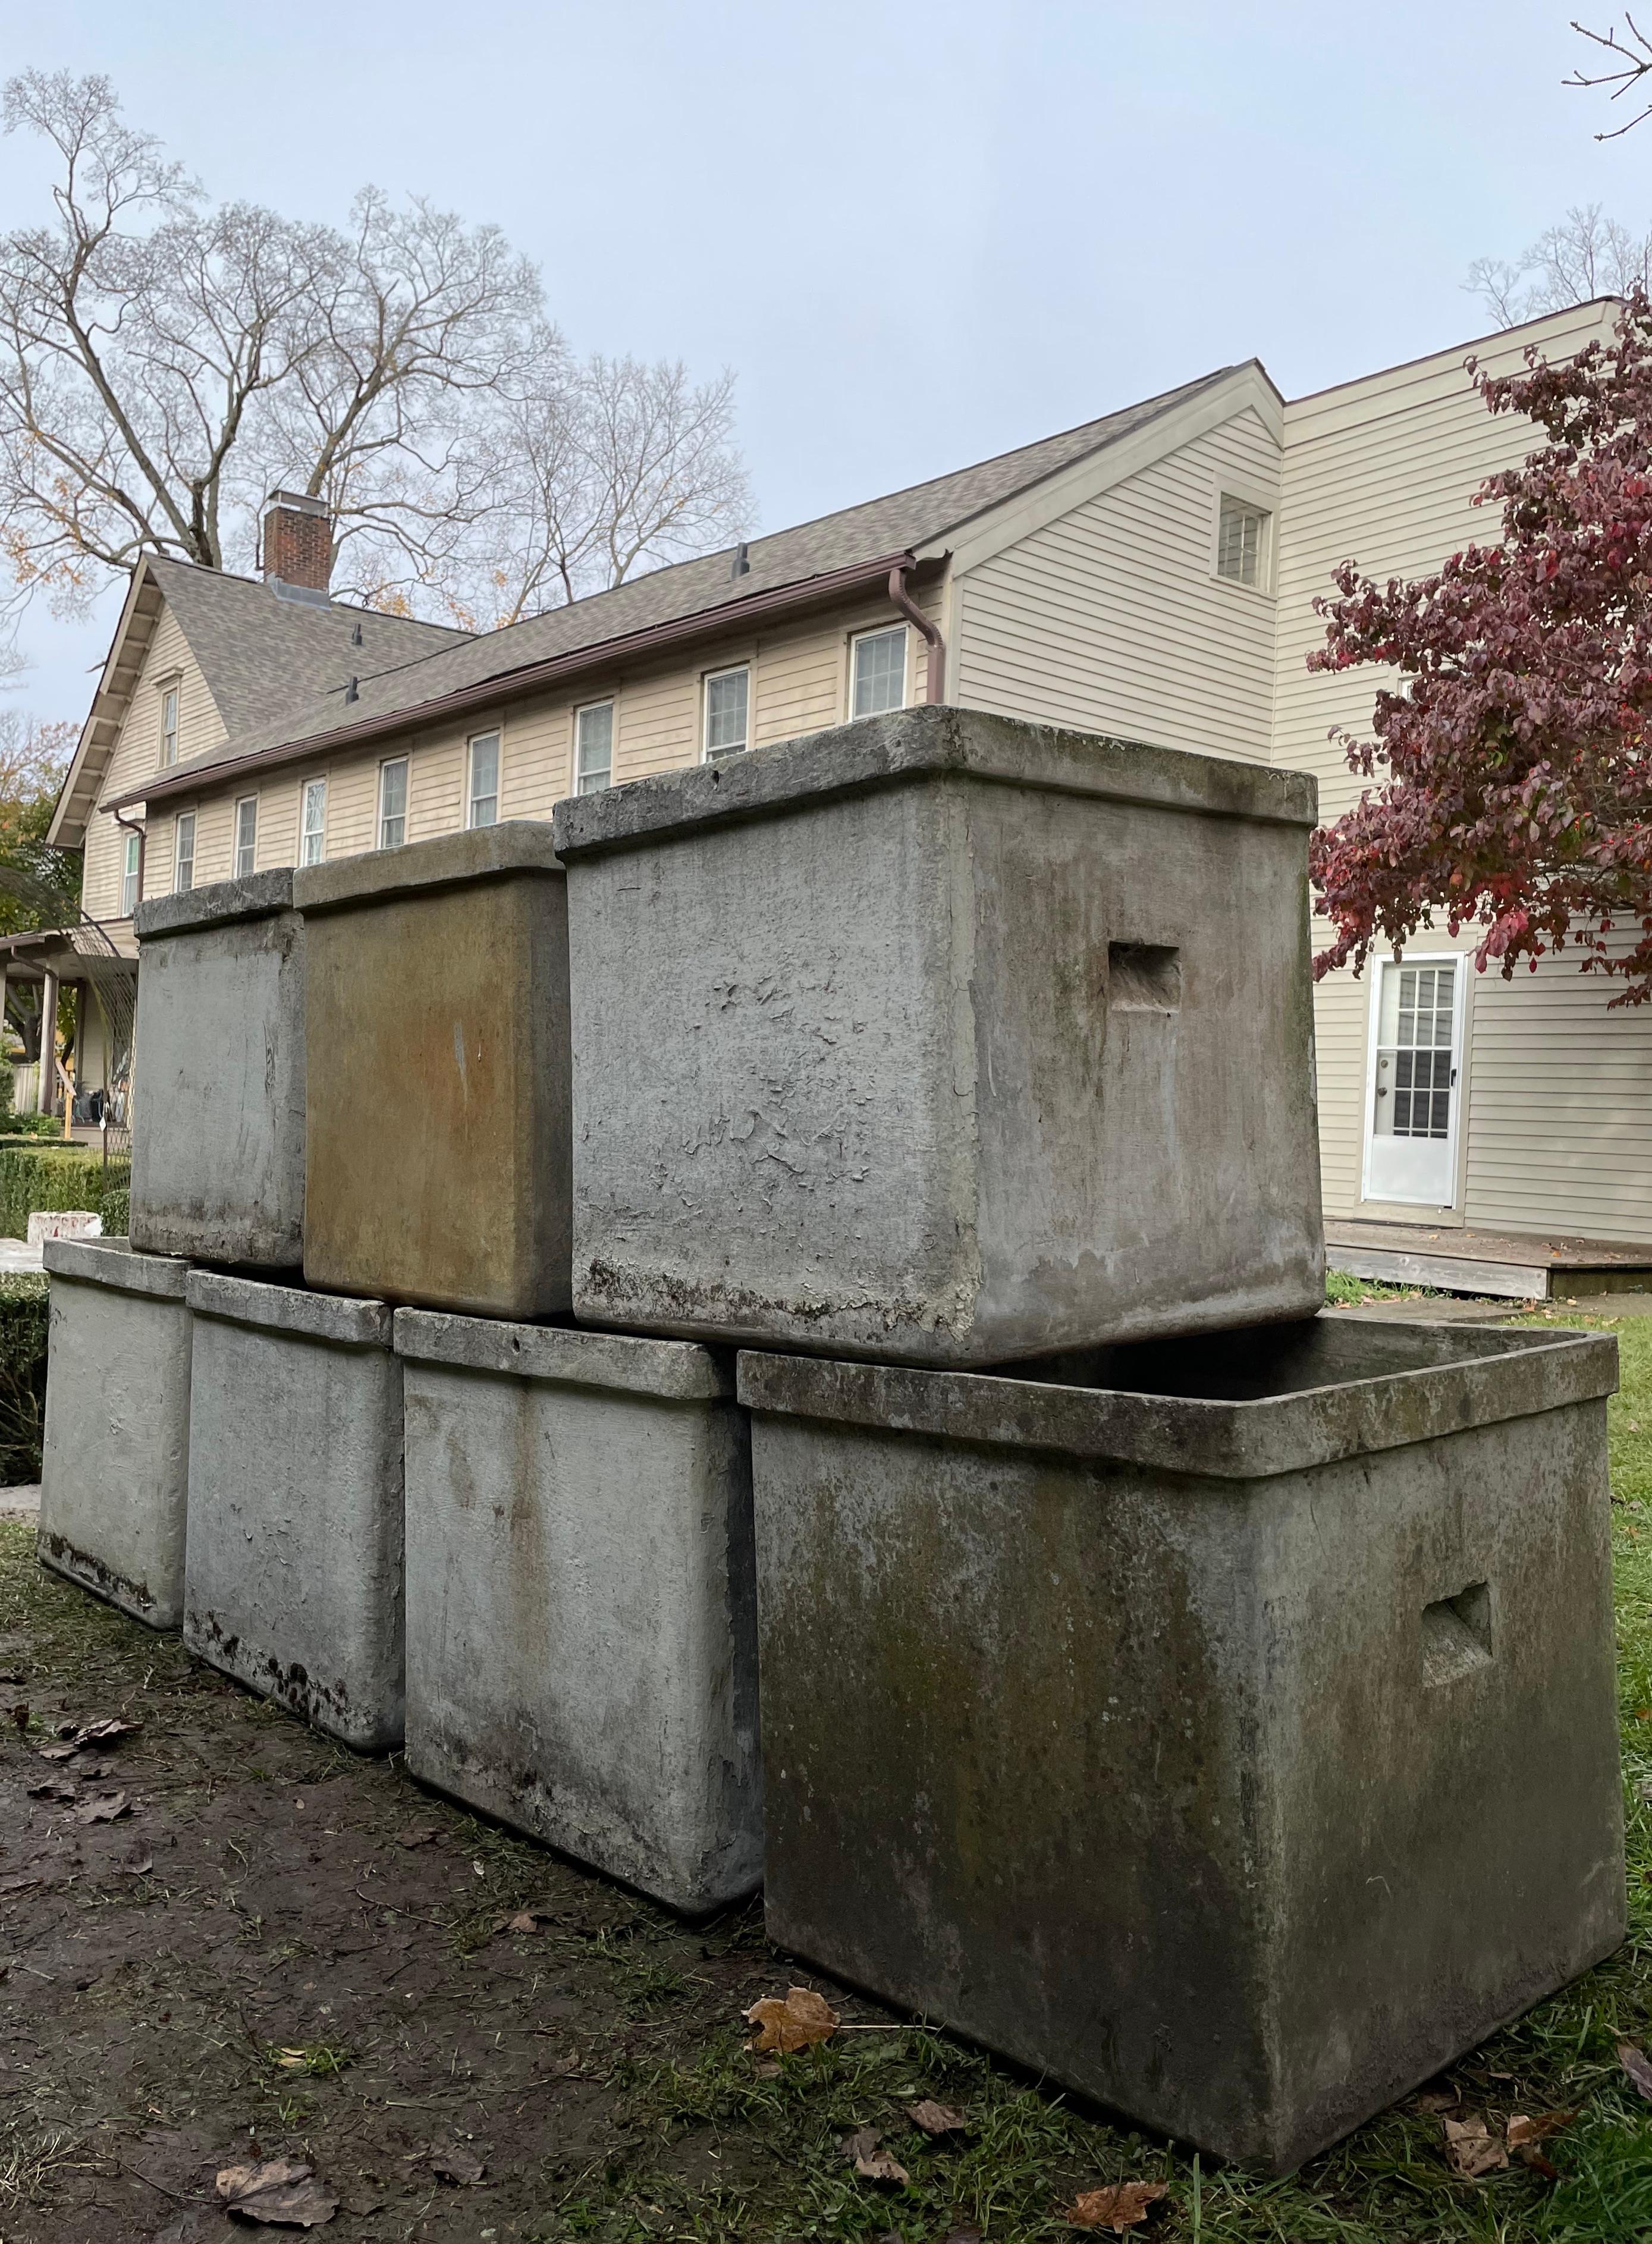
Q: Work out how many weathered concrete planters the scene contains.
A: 7